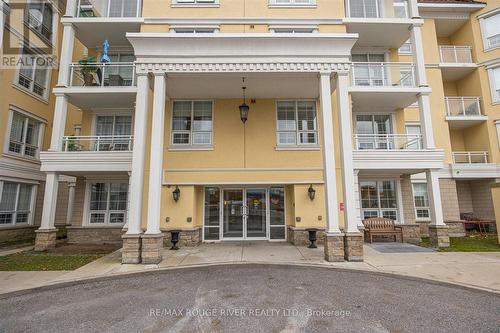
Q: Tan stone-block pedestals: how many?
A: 6